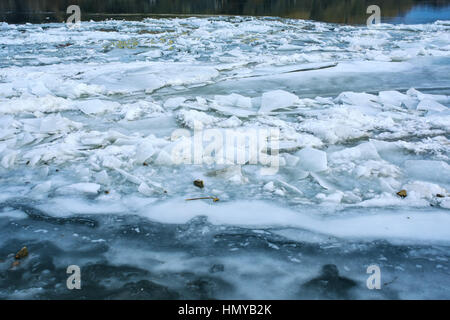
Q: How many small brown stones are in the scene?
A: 3